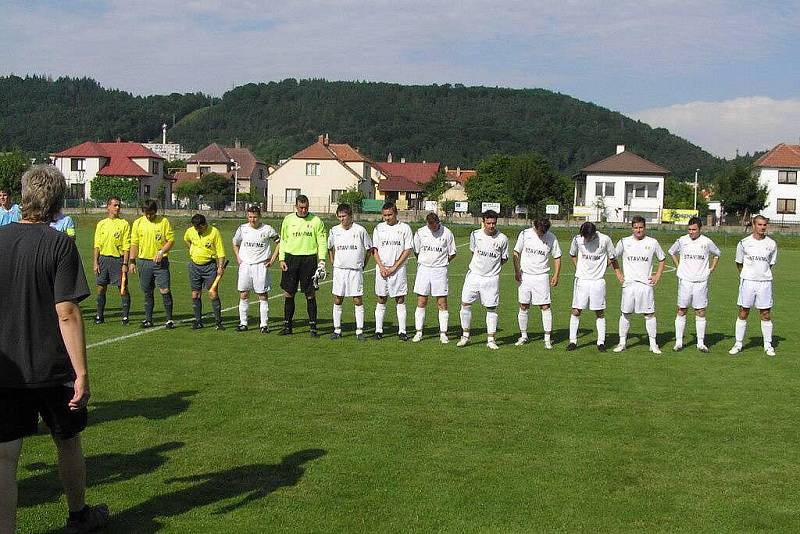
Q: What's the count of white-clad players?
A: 10